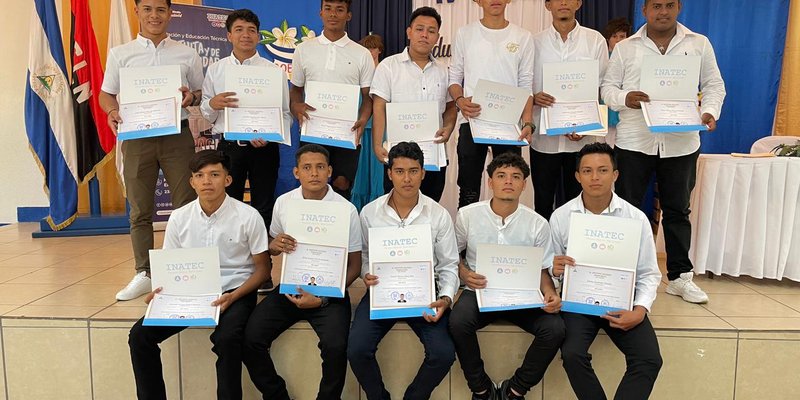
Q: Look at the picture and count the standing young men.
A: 7